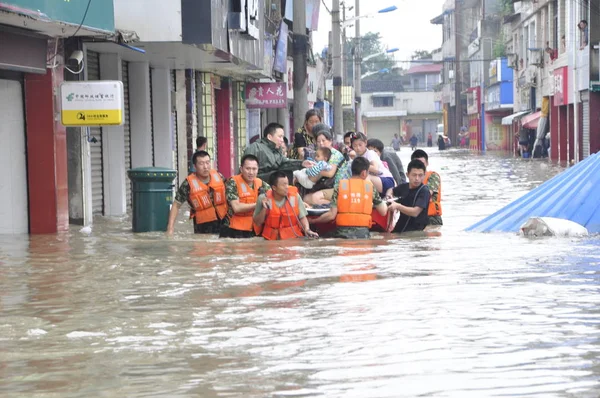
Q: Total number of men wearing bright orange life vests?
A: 5